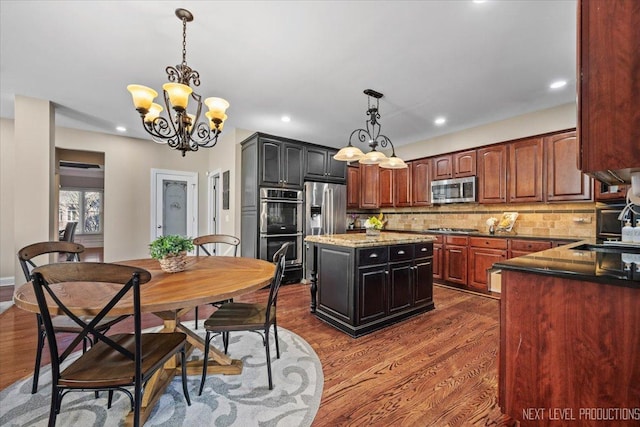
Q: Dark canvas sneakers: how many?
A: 0